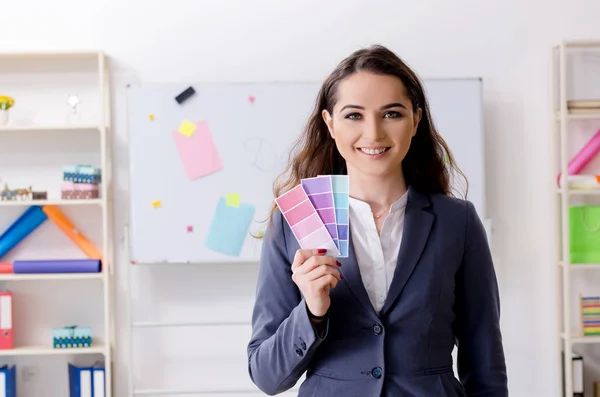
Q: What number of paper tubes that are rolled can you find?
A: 5